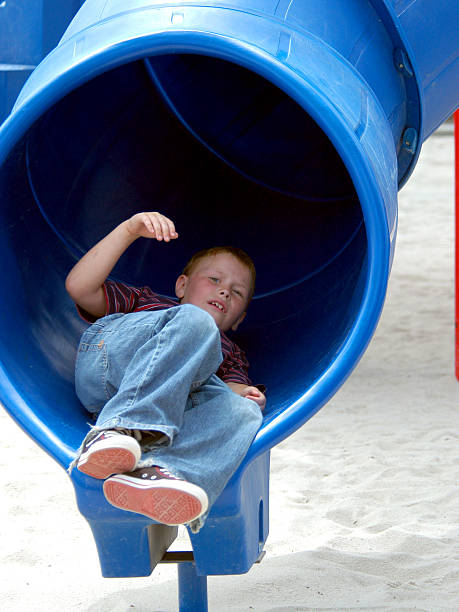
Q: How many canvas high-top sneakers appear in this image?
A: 2